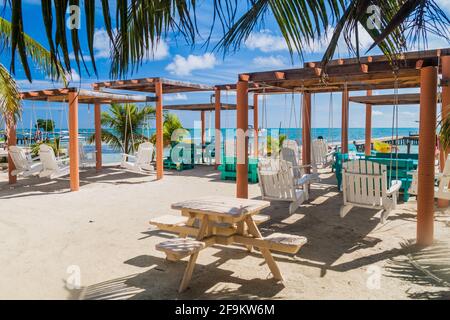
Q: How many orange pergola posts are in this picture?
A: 13